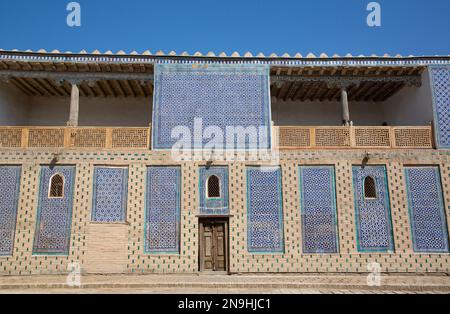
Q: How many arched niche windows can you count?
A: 3